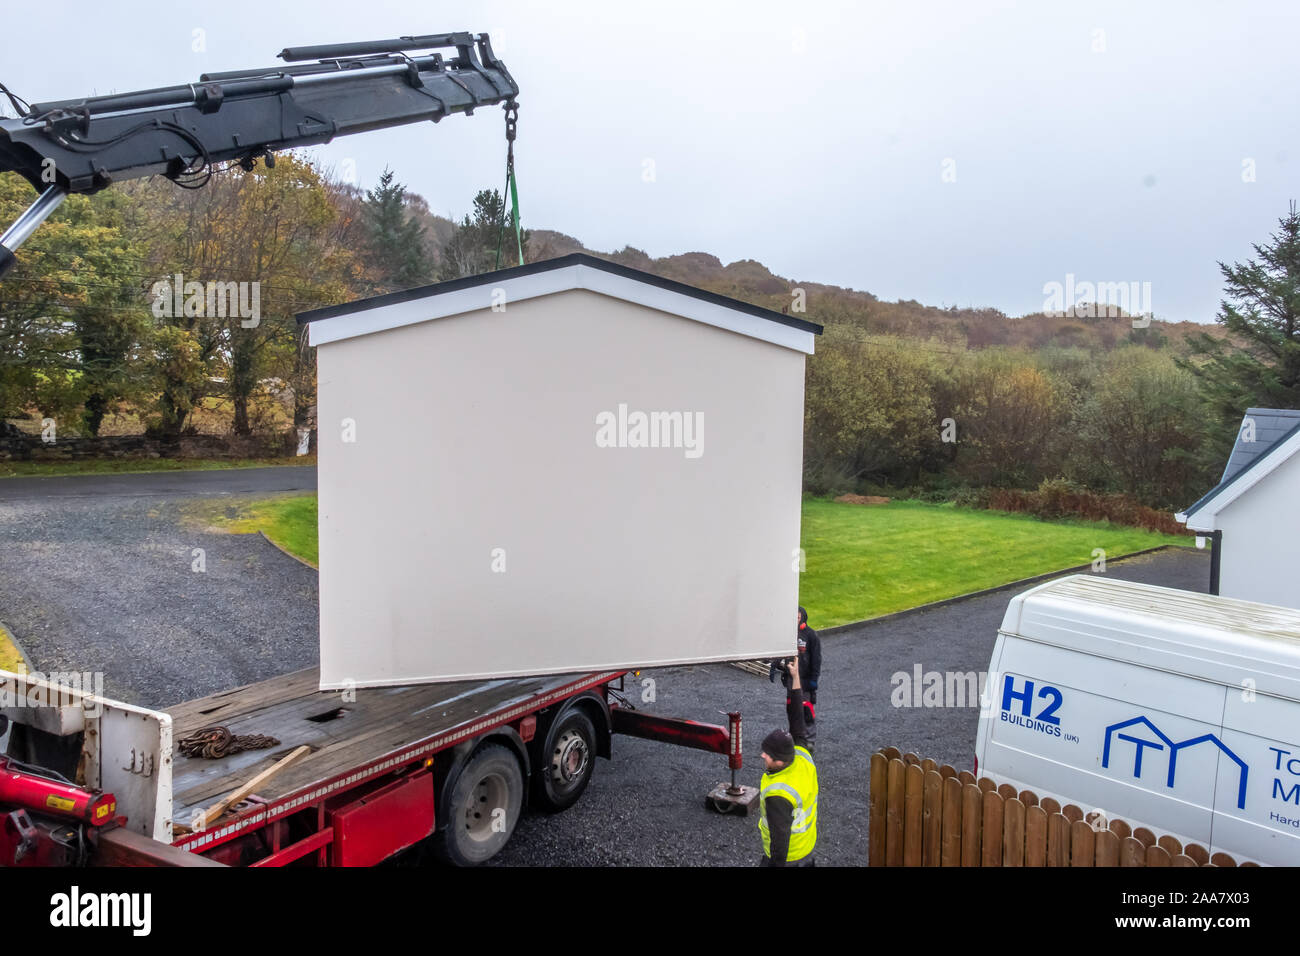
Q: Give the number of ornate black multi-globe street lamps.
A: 0